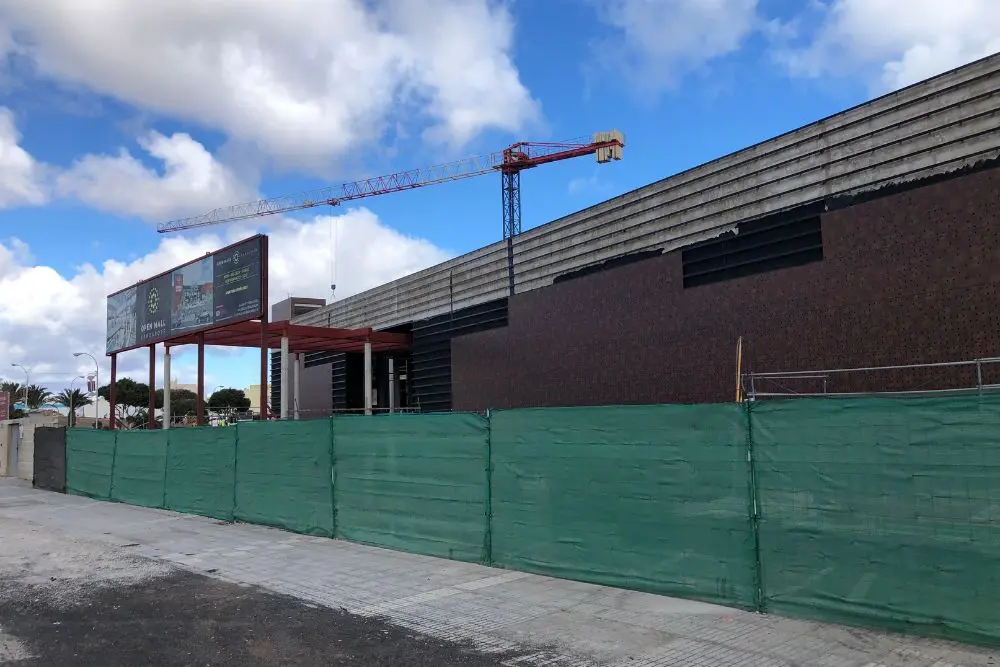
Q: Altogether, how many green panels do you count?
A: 7